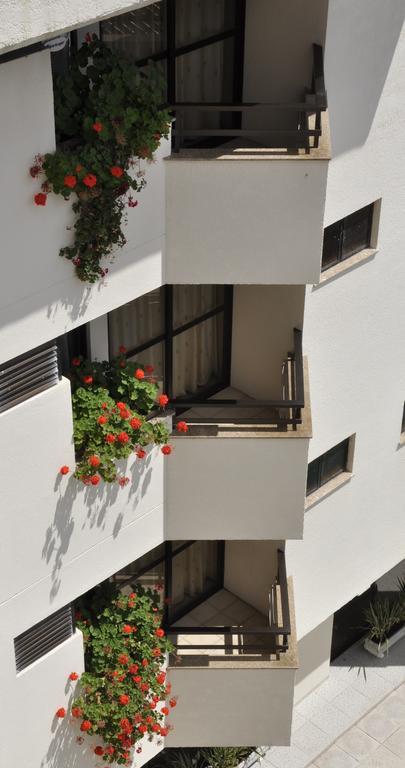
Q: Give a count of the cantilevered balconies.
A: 3